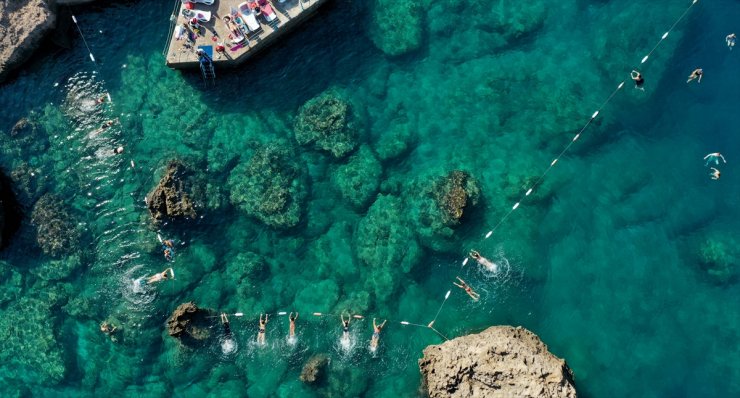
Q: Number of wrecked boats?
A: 0